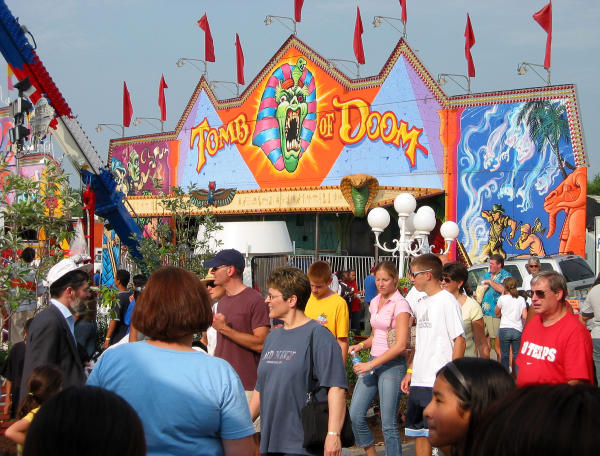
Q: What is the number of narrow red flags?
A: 9